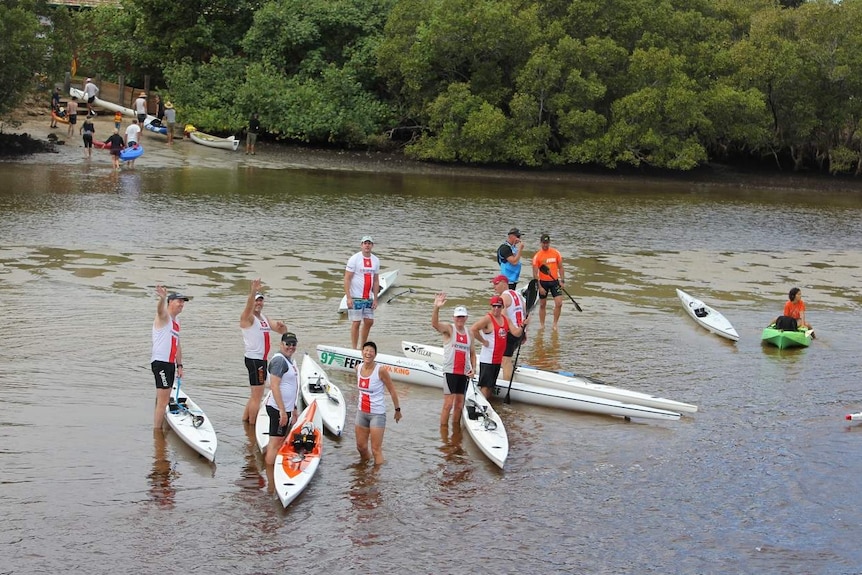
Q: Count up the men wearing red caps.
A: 2